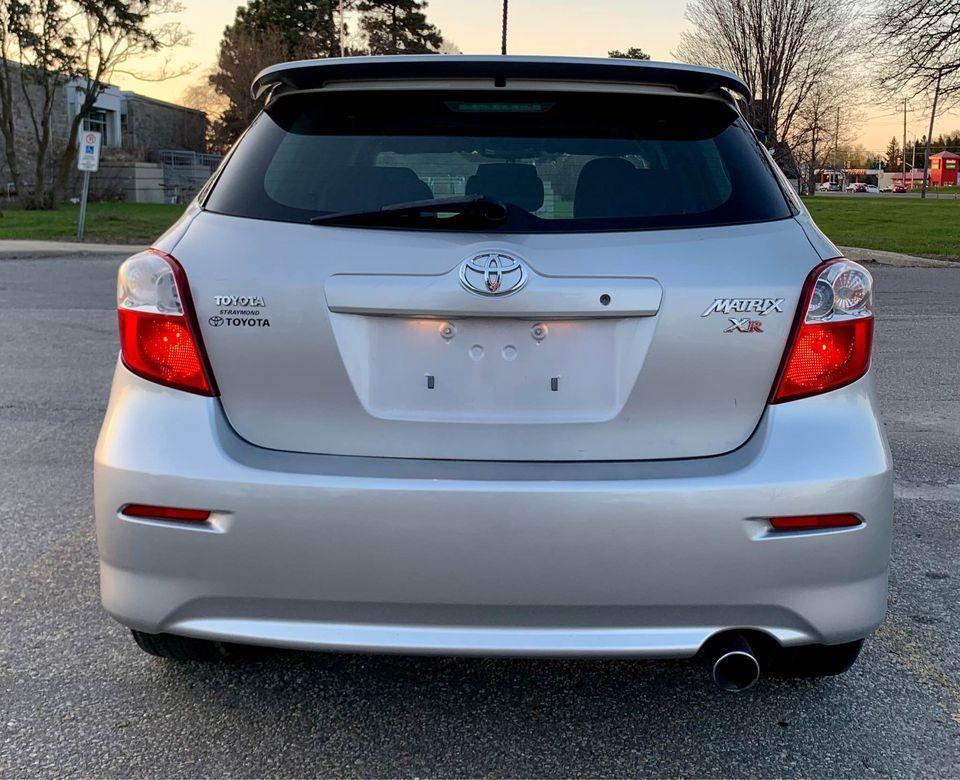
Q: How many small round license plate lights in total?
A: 2